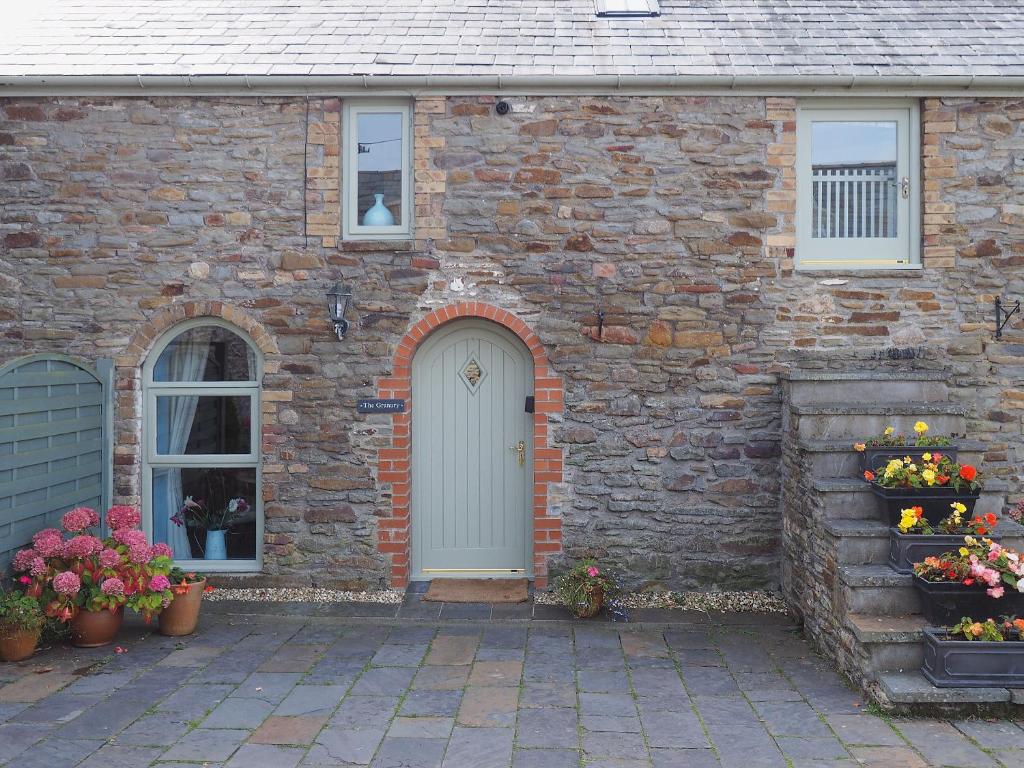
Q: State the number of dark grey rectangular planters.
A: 5